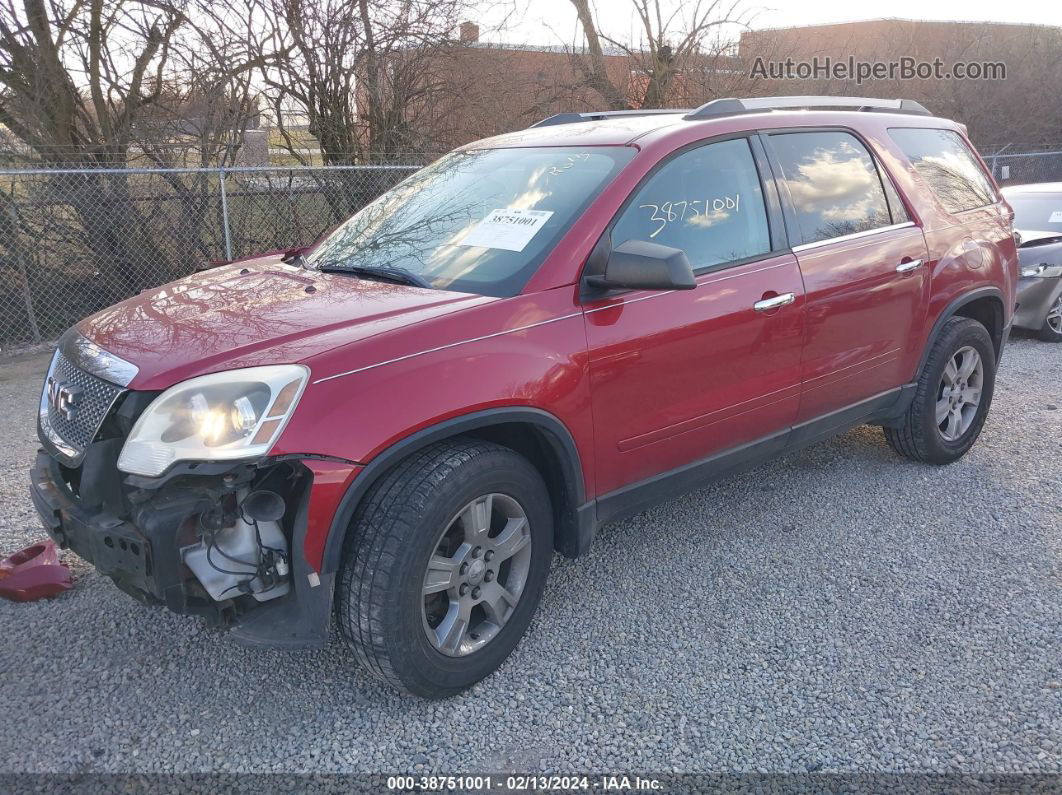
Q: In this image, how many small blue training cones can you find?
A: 0